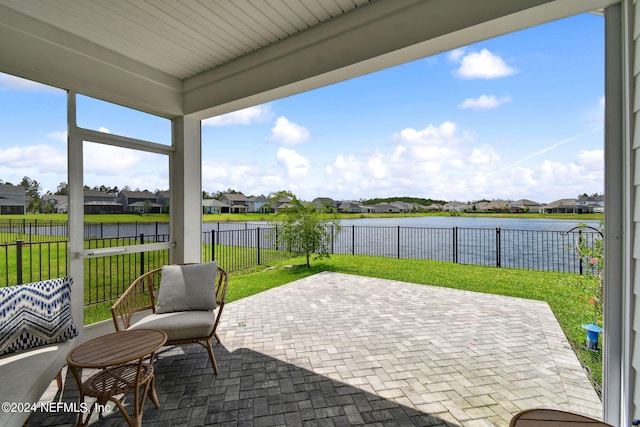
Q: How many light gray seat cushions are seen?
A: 2